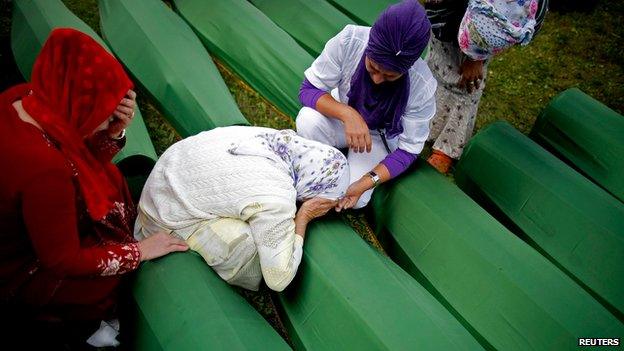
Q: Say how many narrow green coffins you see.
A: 10